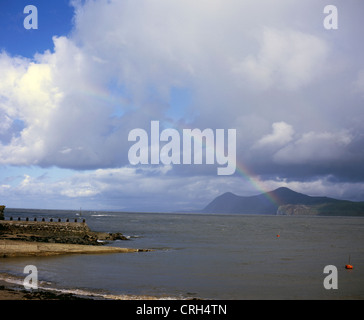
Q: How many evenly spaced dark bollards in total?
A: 10